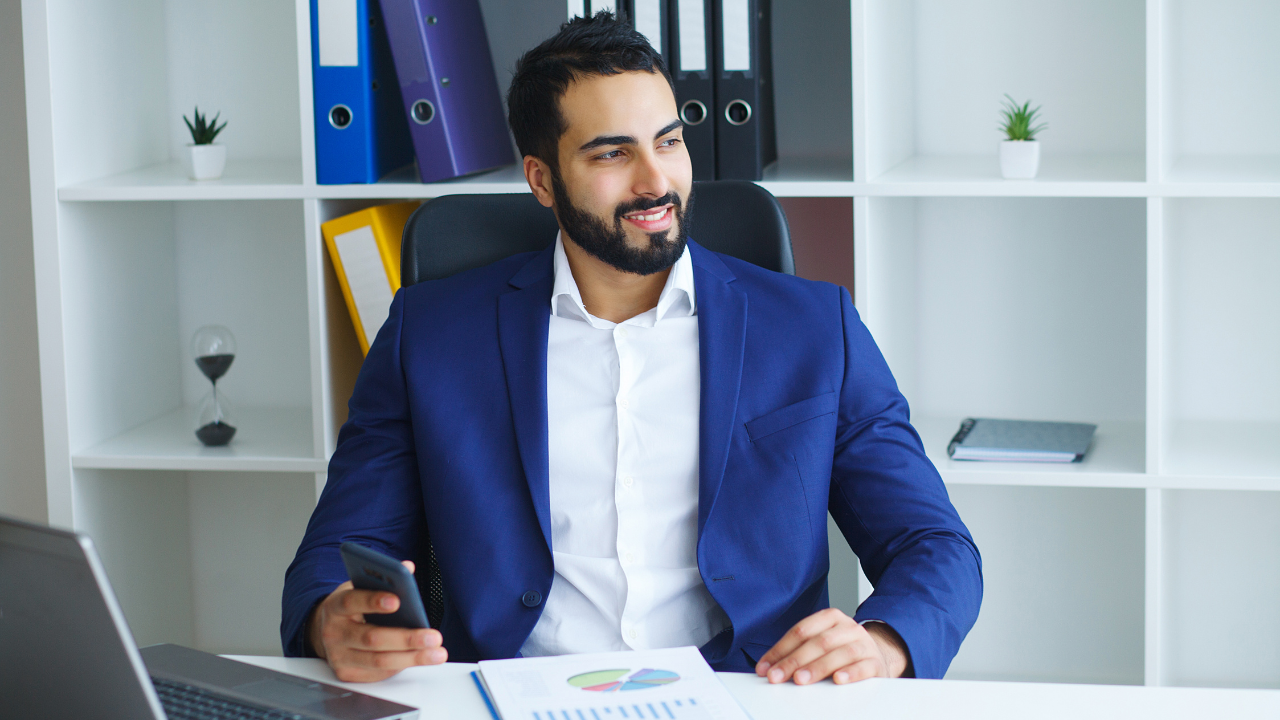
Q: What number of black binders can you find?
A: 4